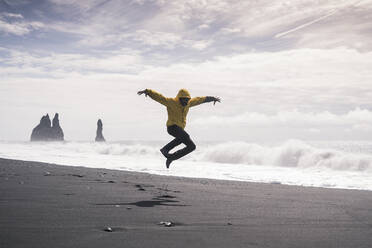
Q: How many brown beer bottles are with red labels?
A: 0